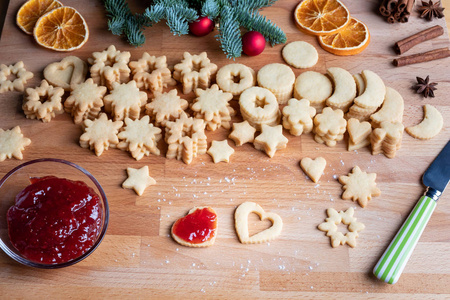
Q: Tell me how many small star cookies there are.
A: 4